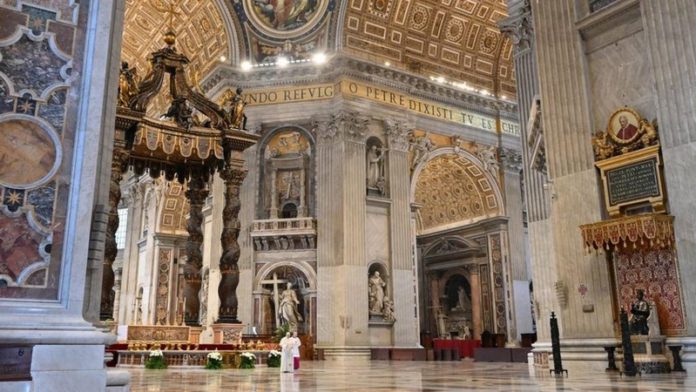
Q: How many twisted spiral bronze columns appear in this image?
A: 3